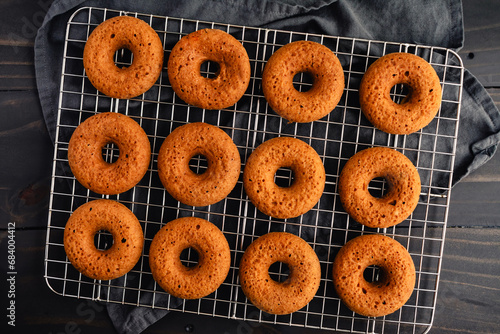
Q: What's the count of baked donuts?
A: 12